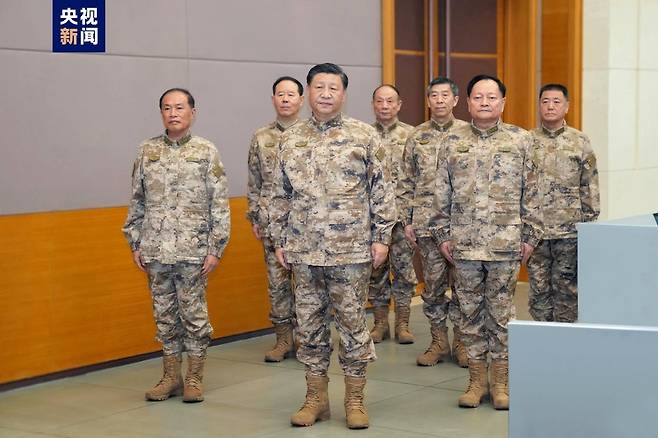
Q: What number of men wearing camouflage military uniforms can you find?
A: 7